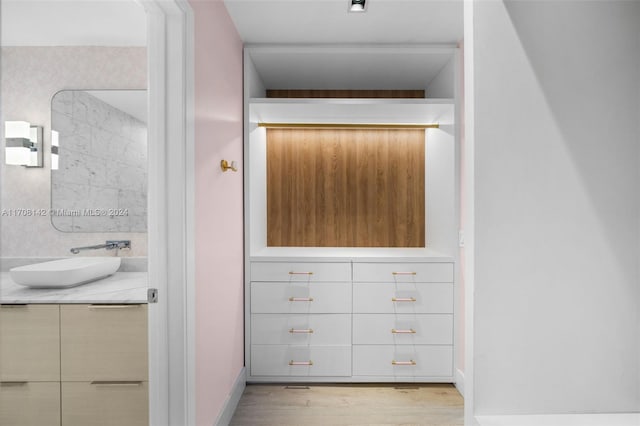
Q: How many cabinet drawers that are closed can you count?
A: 12